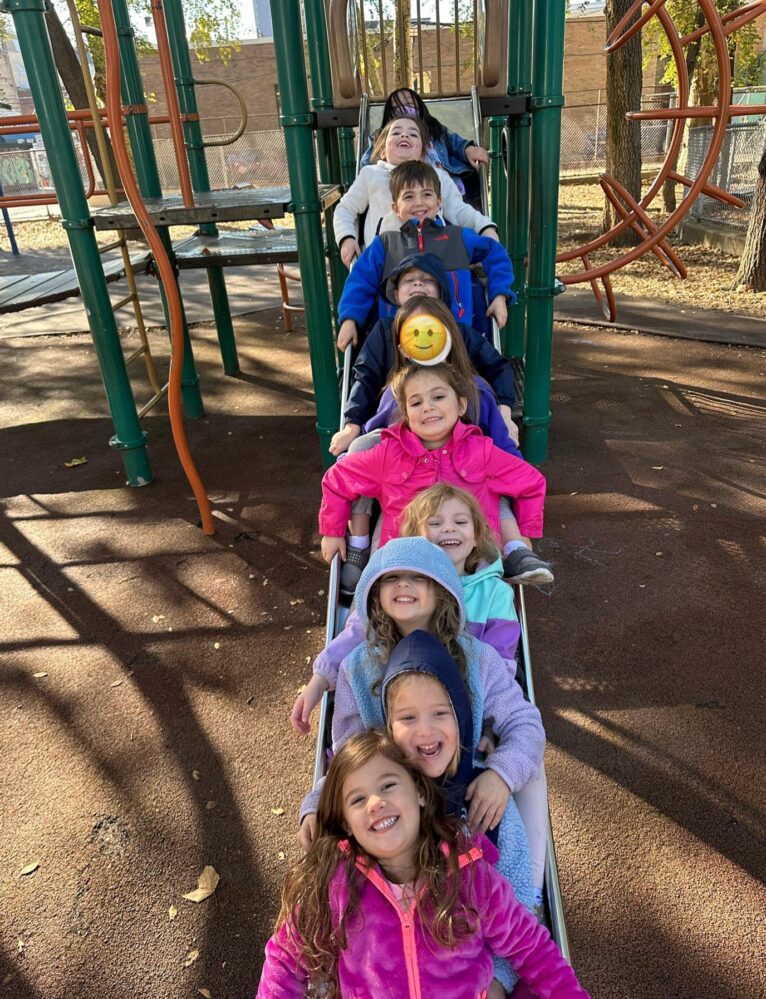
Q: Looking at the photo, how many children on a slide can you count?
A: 10